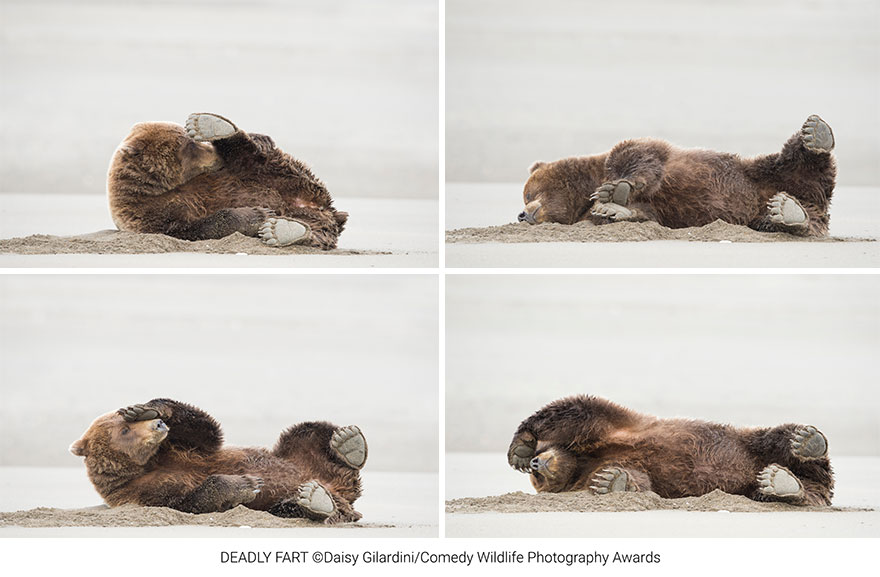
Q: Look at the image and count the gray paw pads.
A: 13